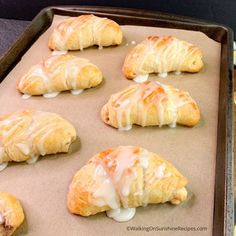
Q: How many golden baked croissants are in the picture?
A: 7